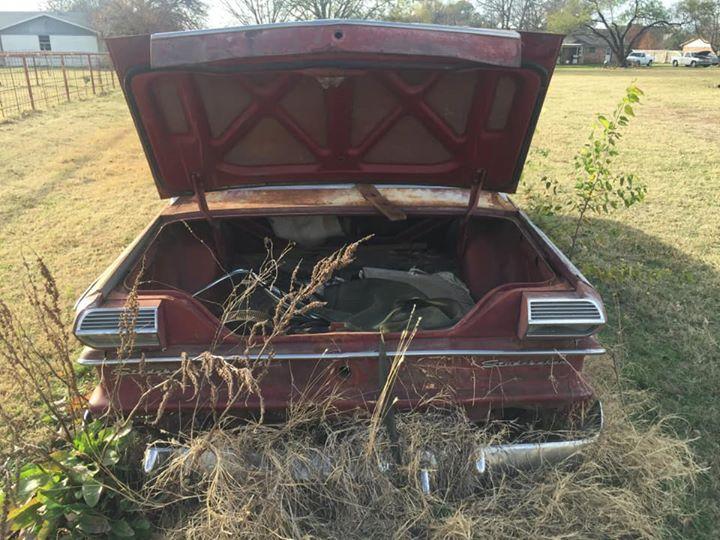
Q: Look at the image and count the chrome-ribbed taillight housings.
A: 2